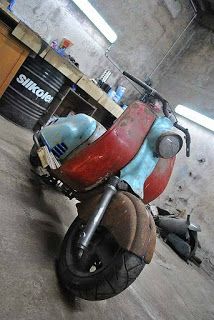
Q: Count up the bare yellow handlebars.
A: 0